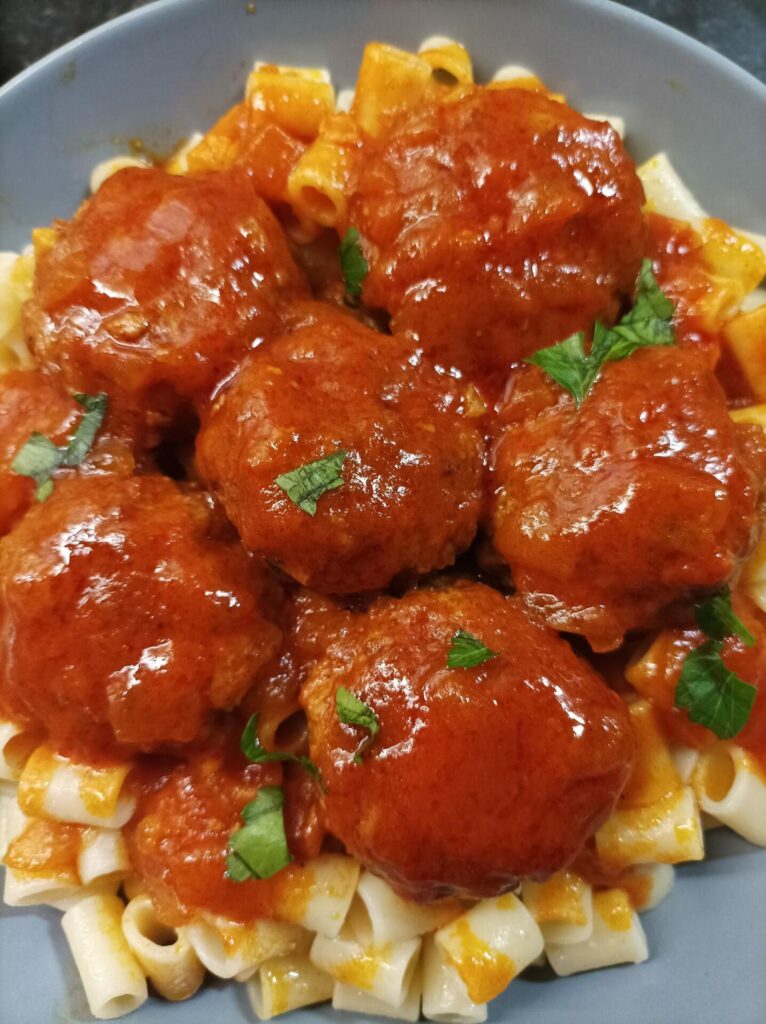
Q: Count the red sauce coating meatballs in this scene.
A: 6